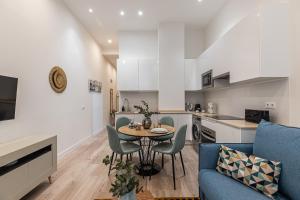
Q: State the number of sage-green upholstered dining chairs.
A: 4